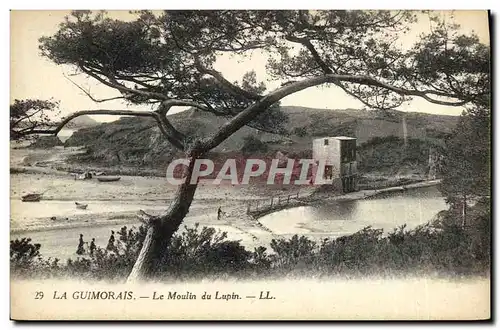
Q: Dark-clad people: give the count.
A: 4